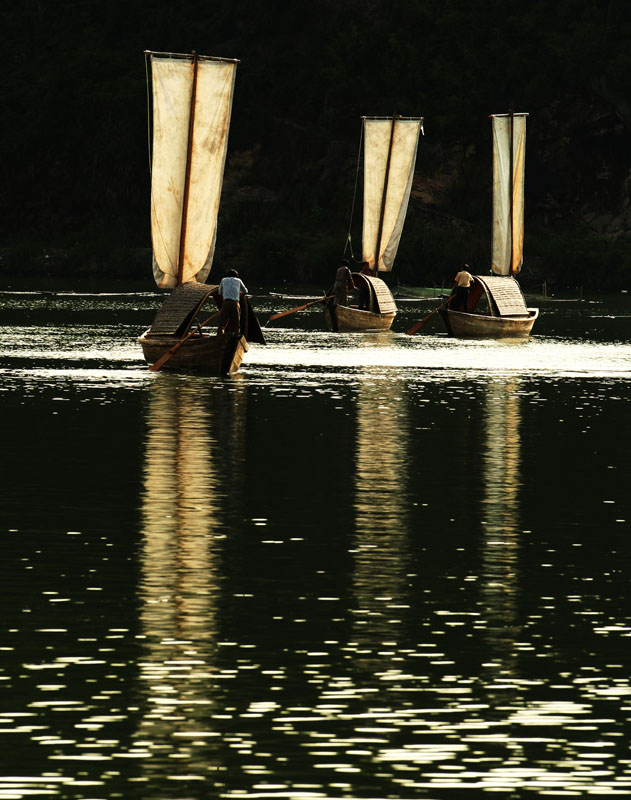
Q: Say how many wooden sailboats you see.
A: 3